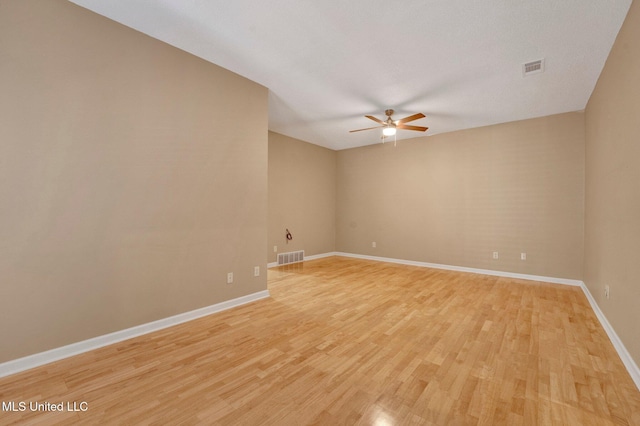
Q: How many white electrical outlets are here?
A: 7